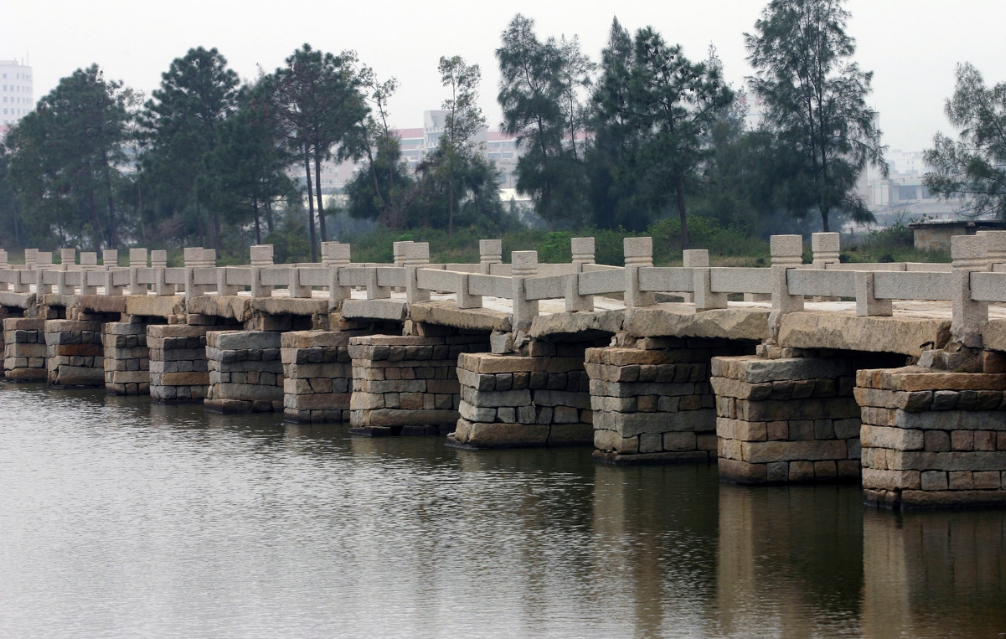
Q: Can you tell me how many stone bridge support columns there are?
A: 11